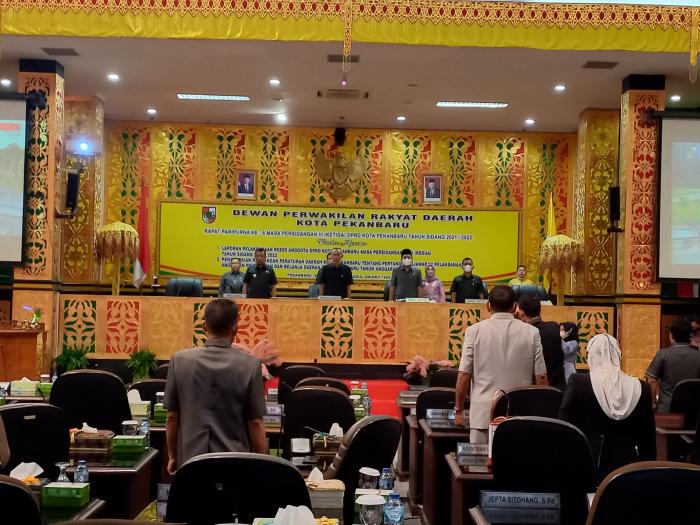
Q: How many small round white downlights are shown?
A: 9